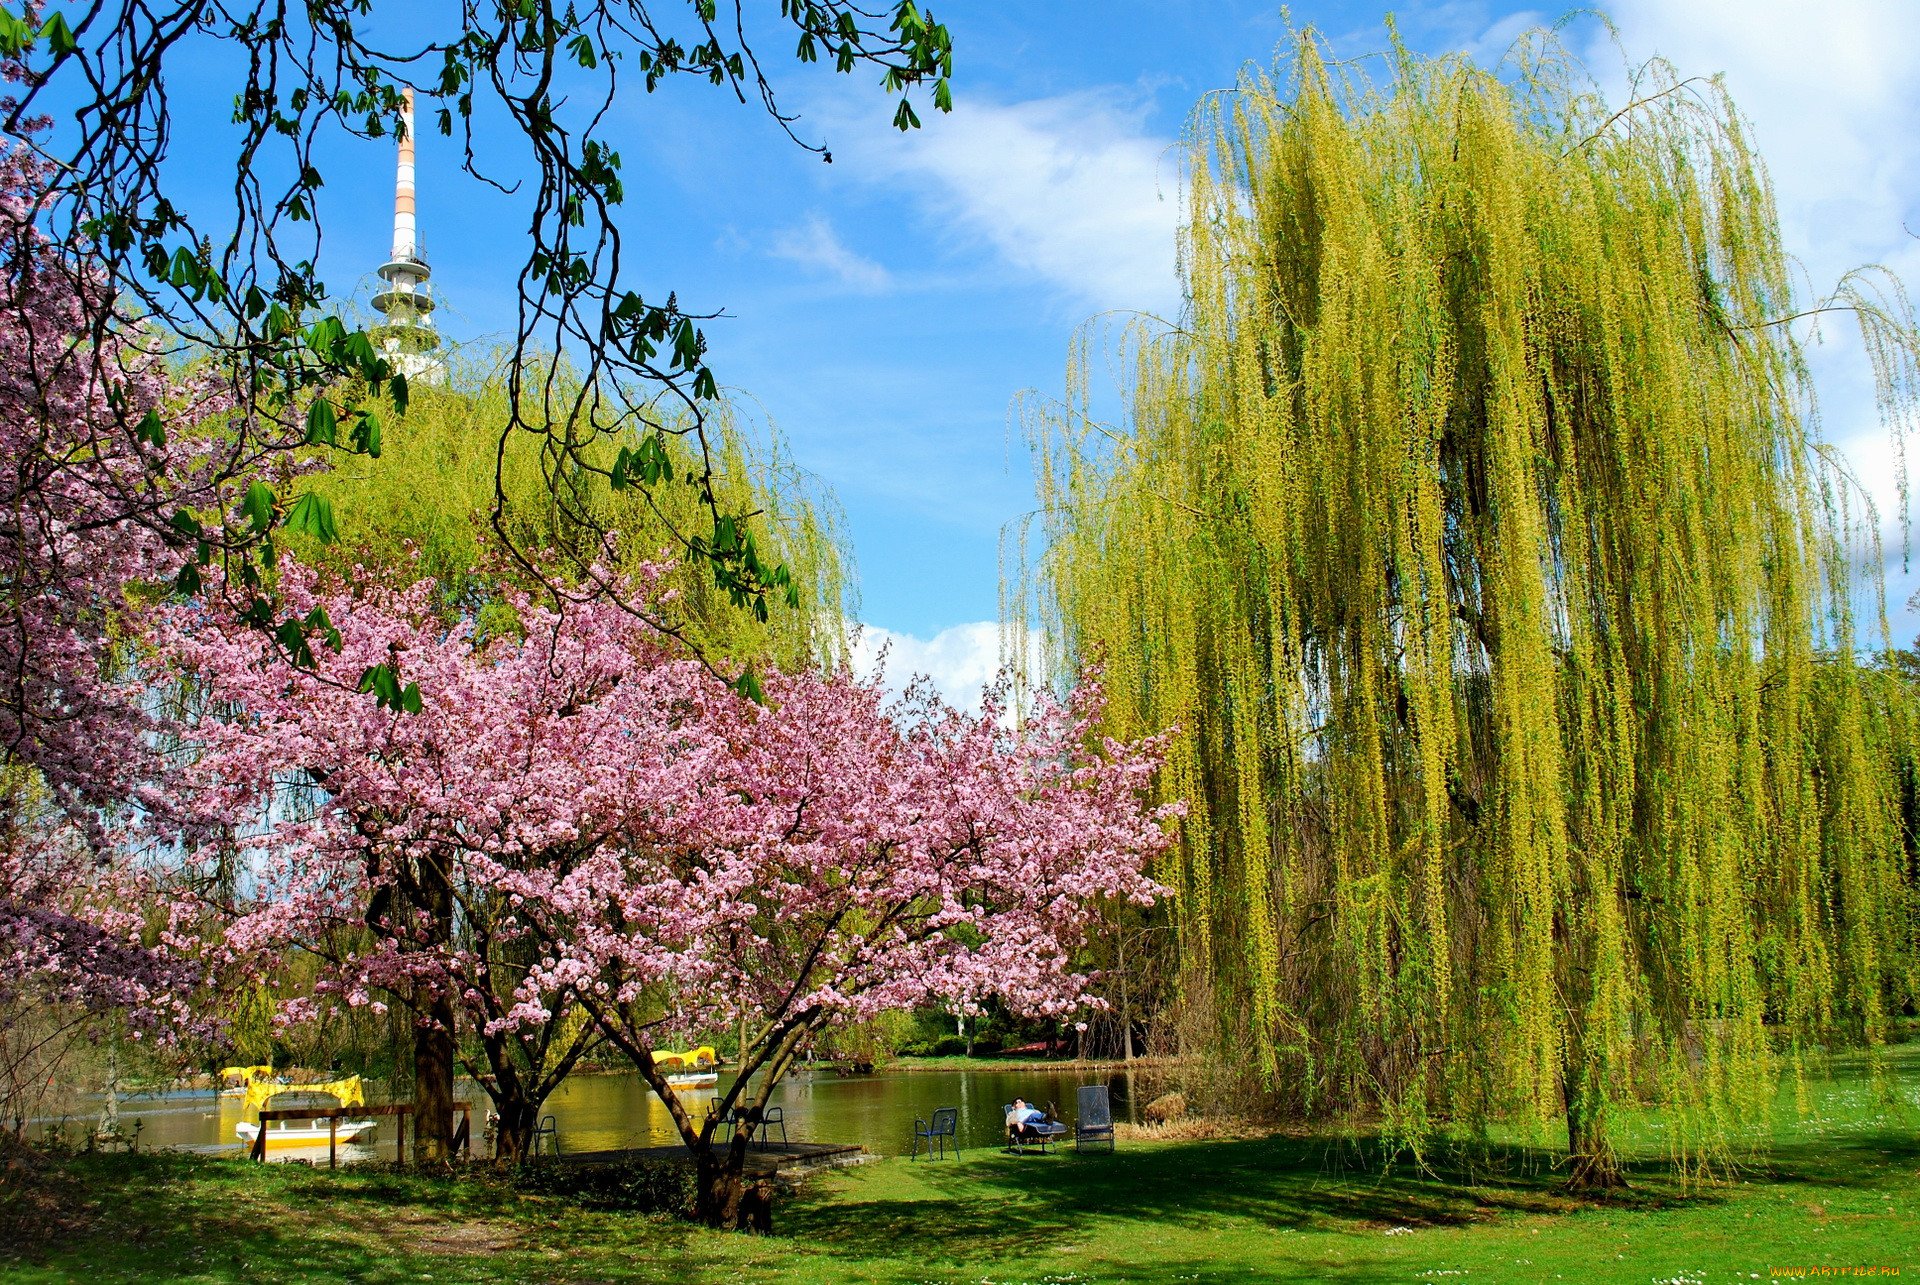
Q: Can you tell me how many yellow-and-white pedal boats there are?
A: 3